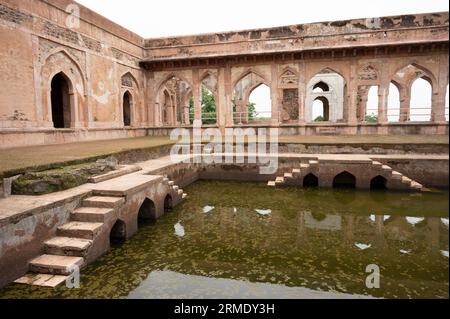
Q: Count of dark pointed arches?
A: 8